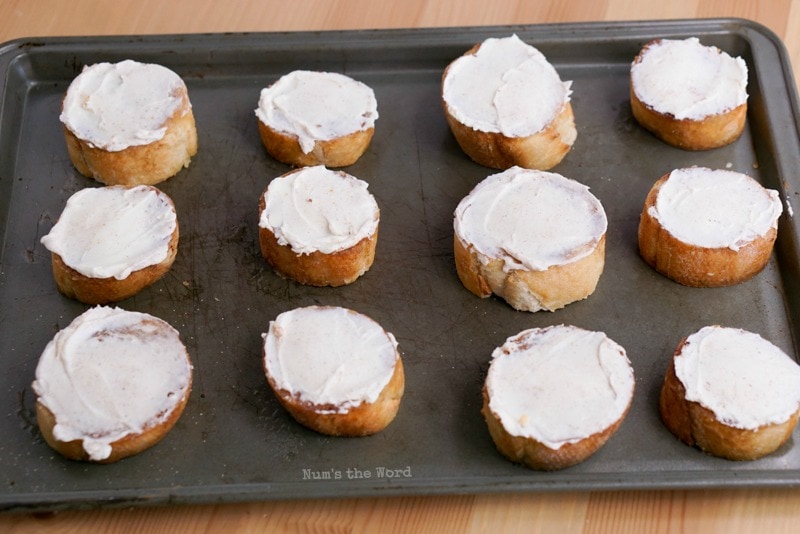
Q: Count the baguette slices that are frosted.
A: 12